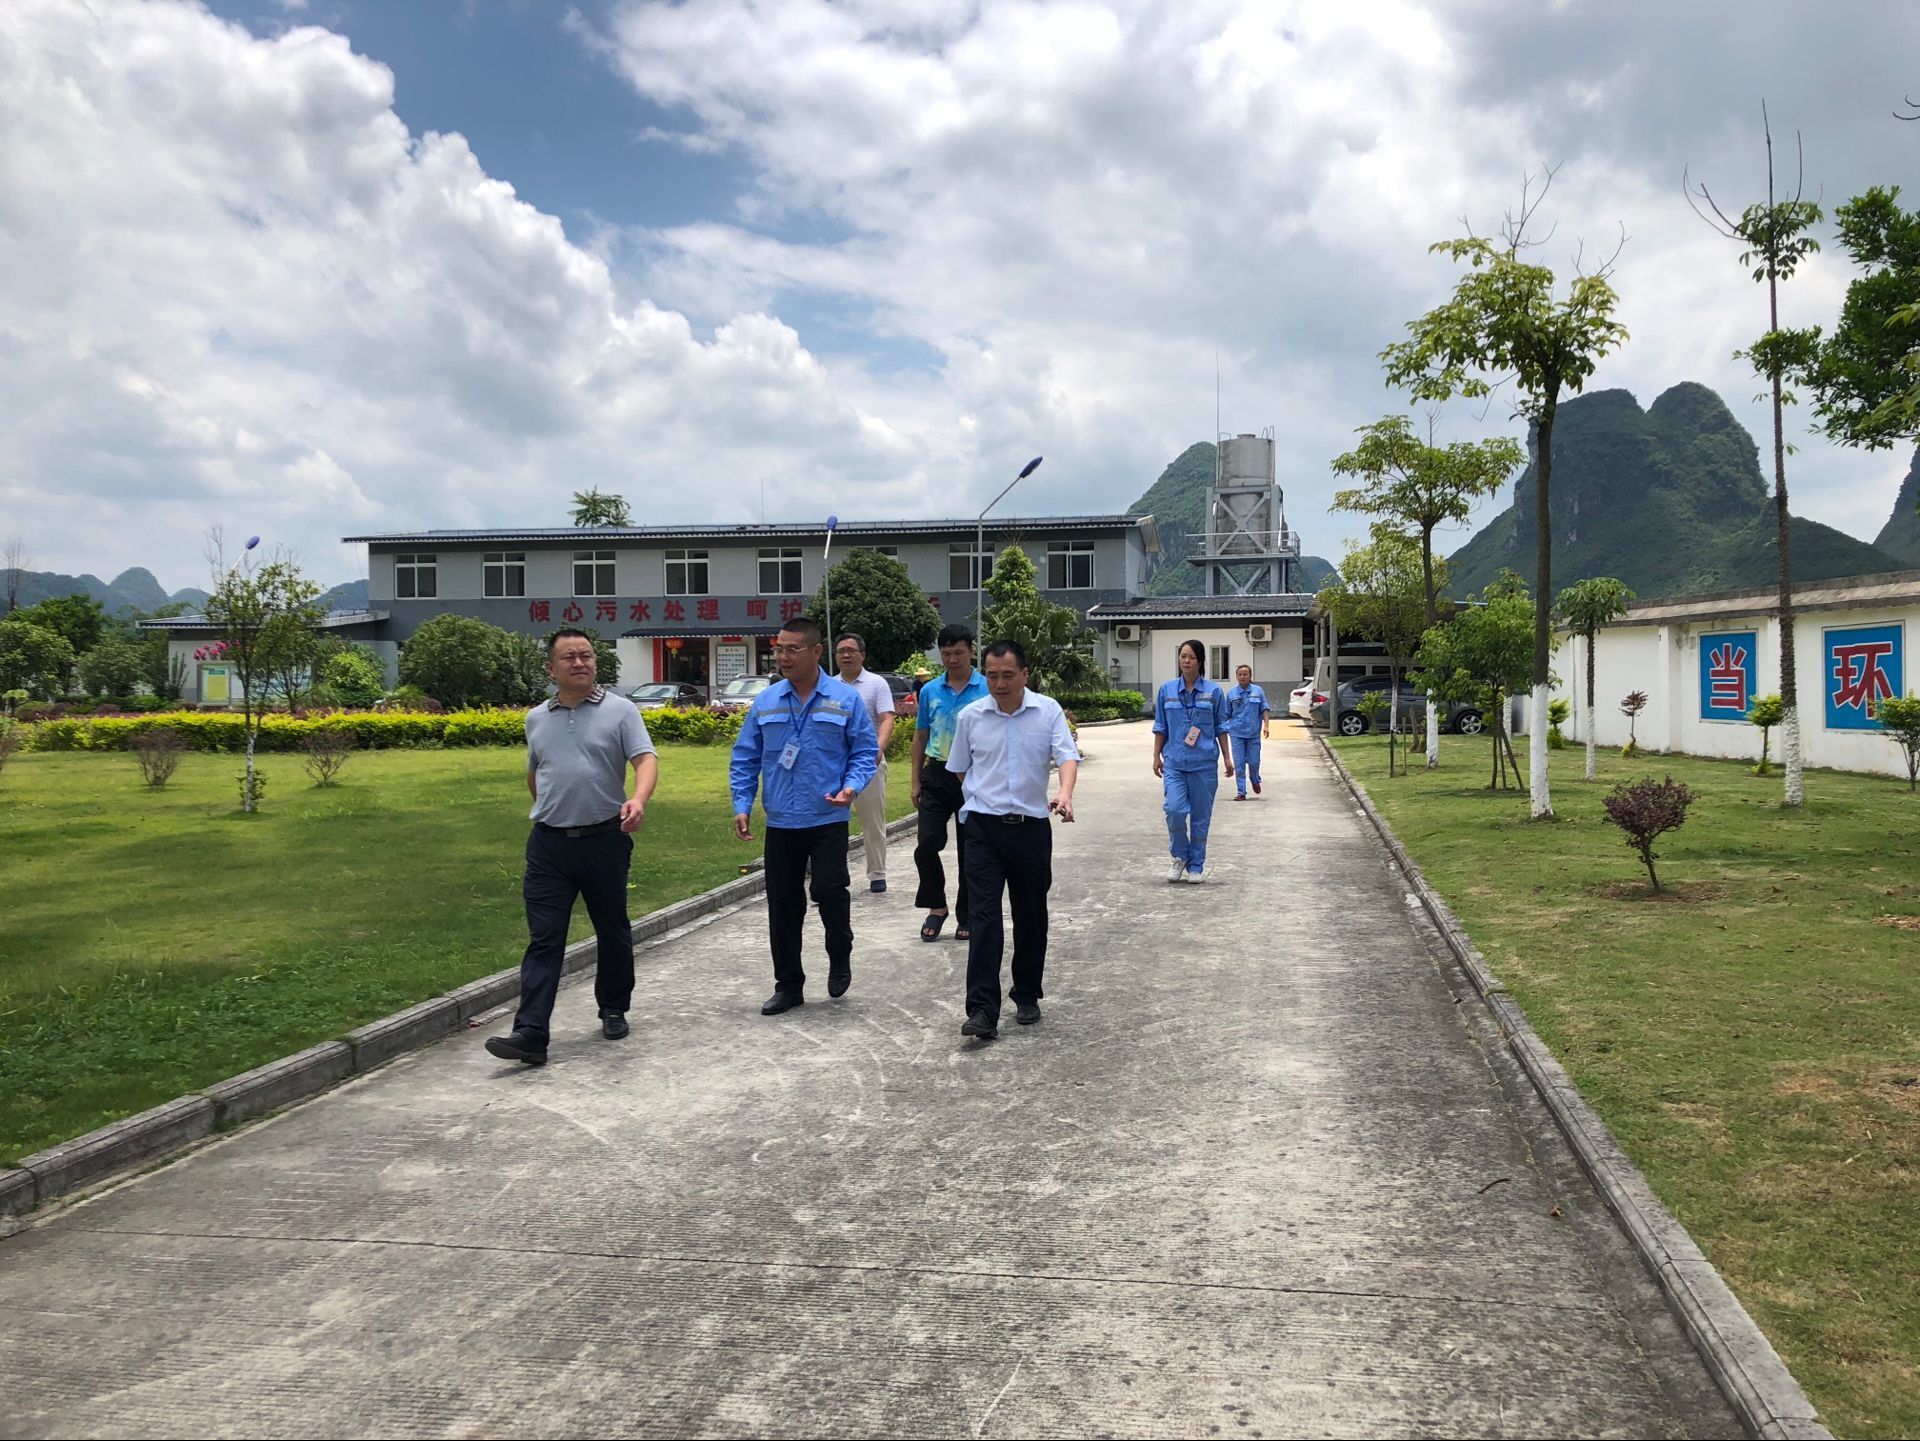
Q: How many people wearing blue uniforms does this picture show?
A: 3